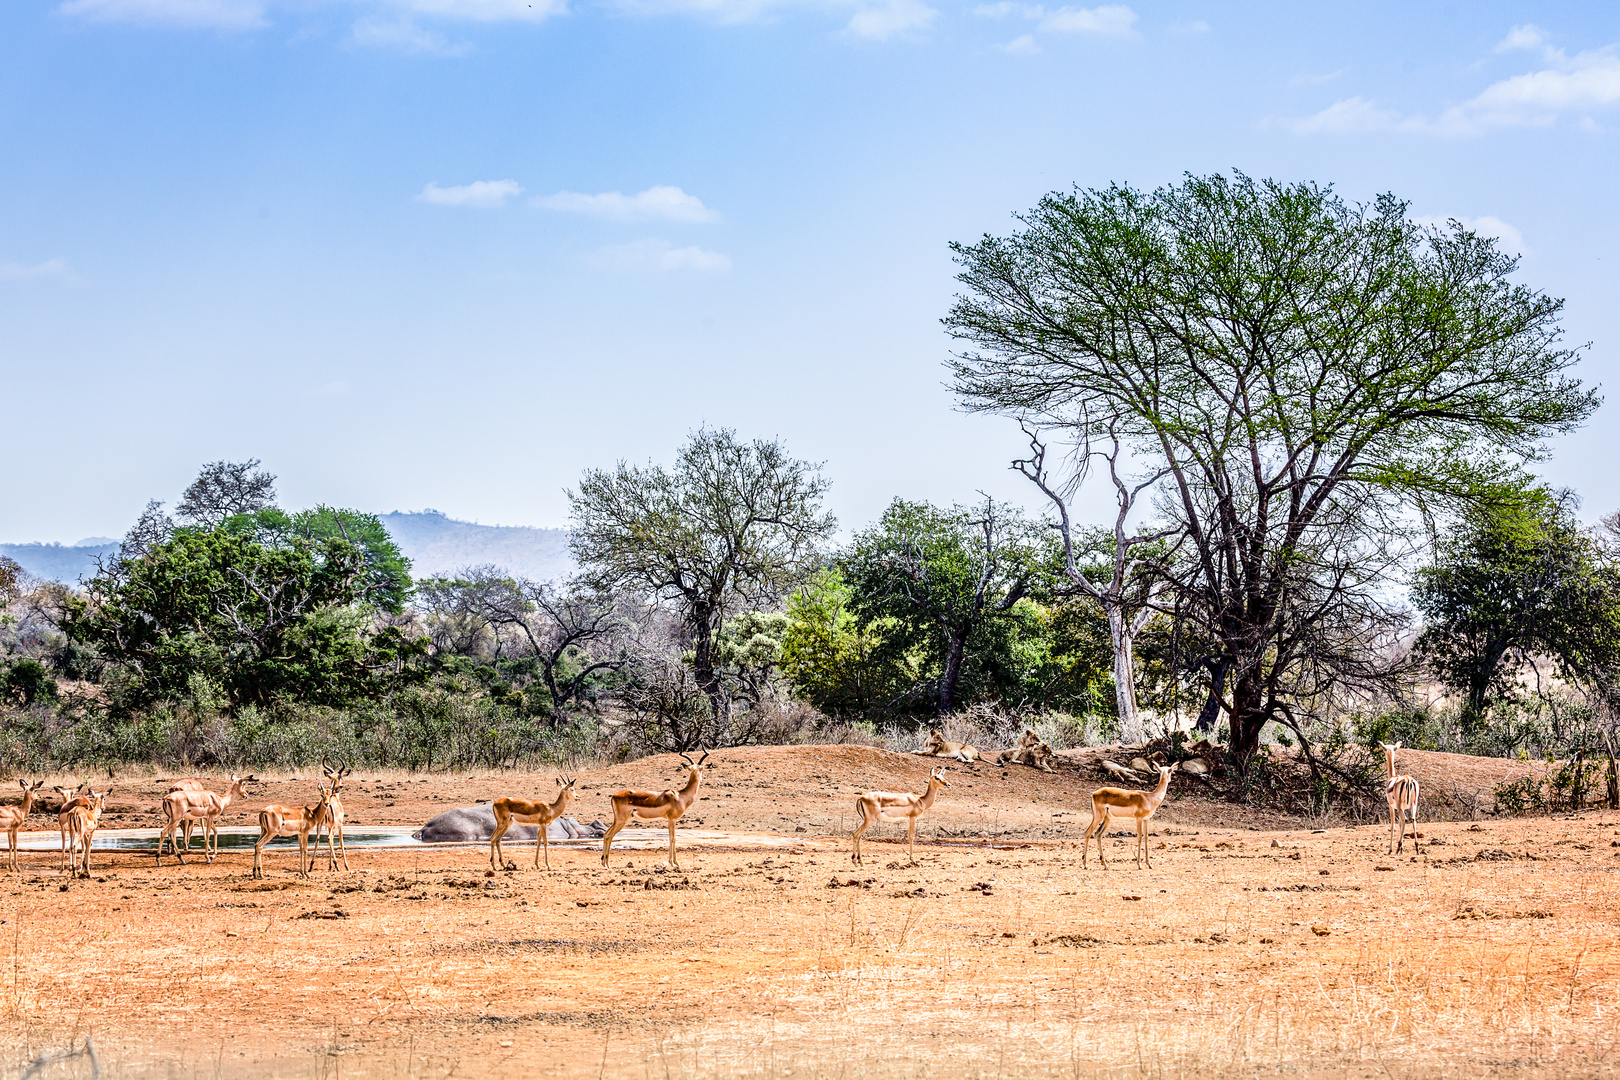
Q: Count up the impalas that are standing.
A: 12